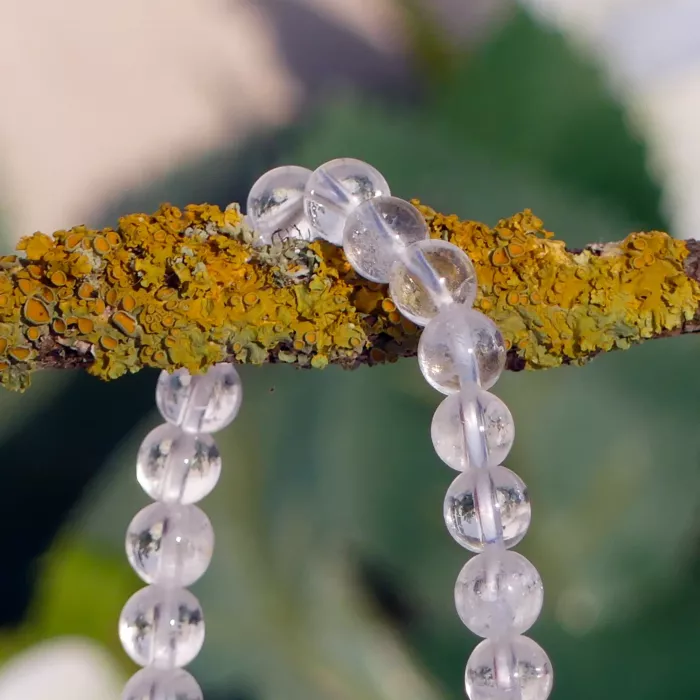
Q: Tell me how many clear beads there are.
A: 14